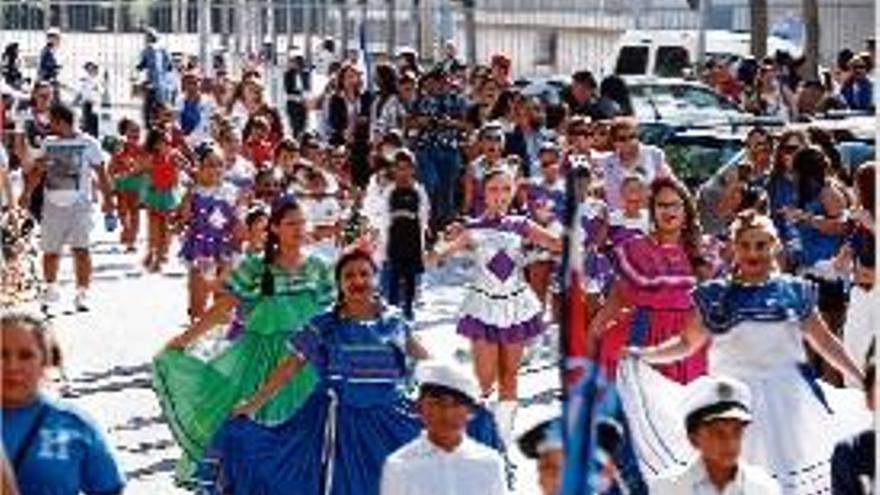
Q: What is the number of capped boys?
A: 3